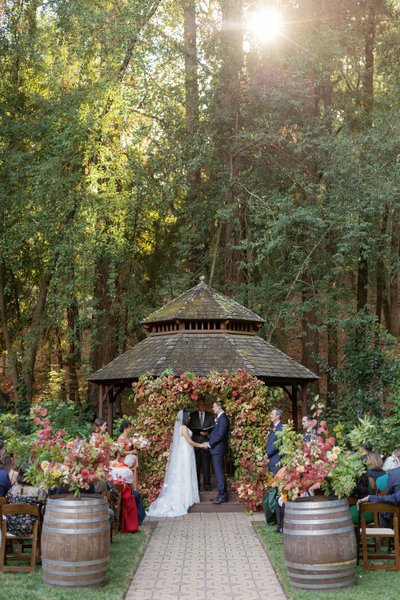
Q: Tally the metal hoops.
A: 14